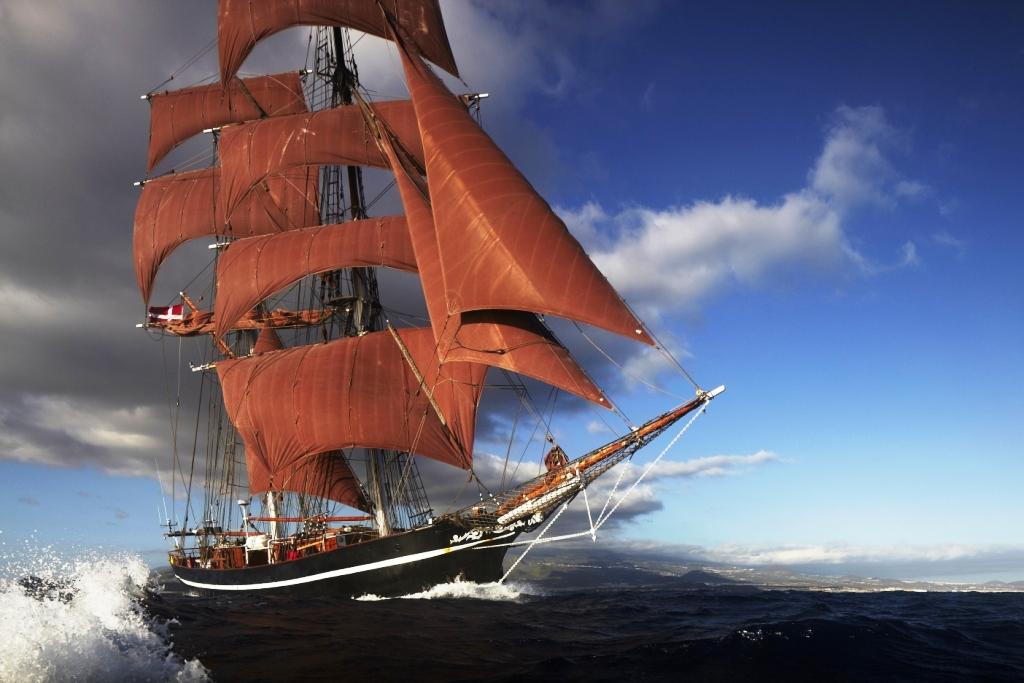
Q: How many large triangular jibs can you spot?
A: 2